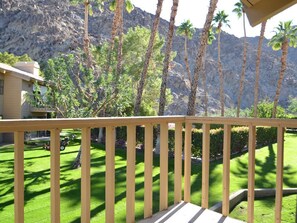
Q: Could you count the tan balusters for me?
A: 13